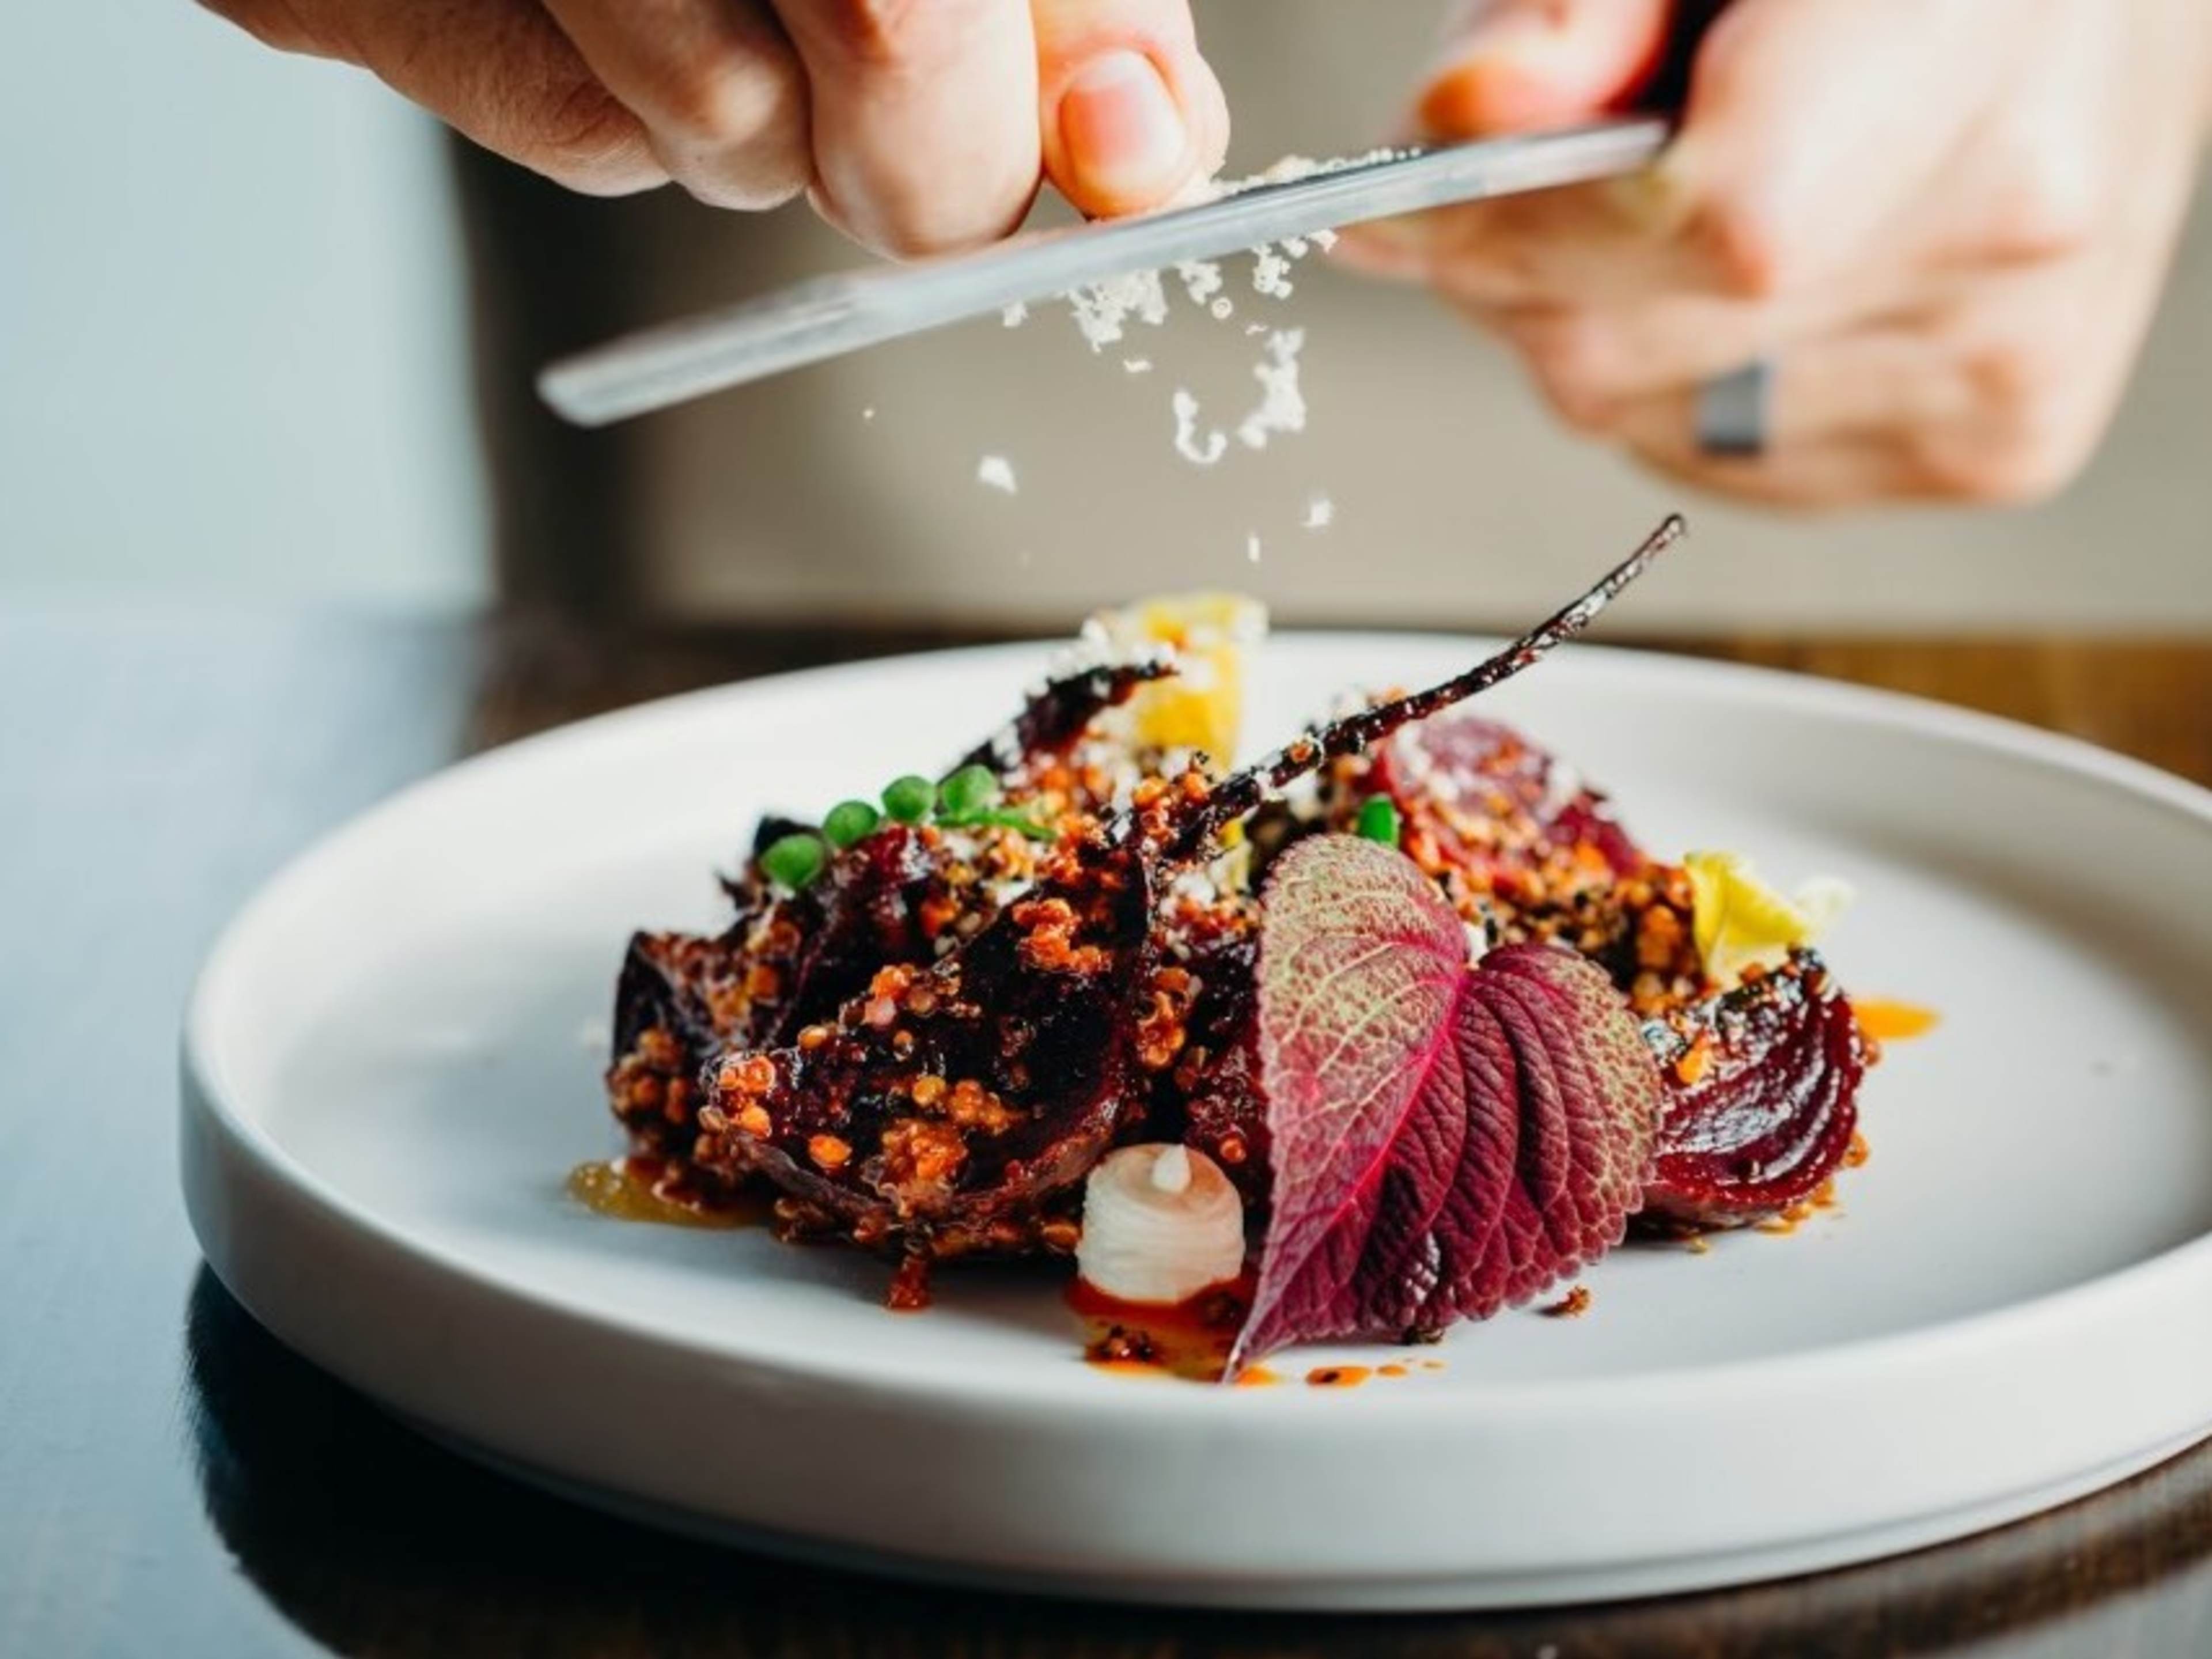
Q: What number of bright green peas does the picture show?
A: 4